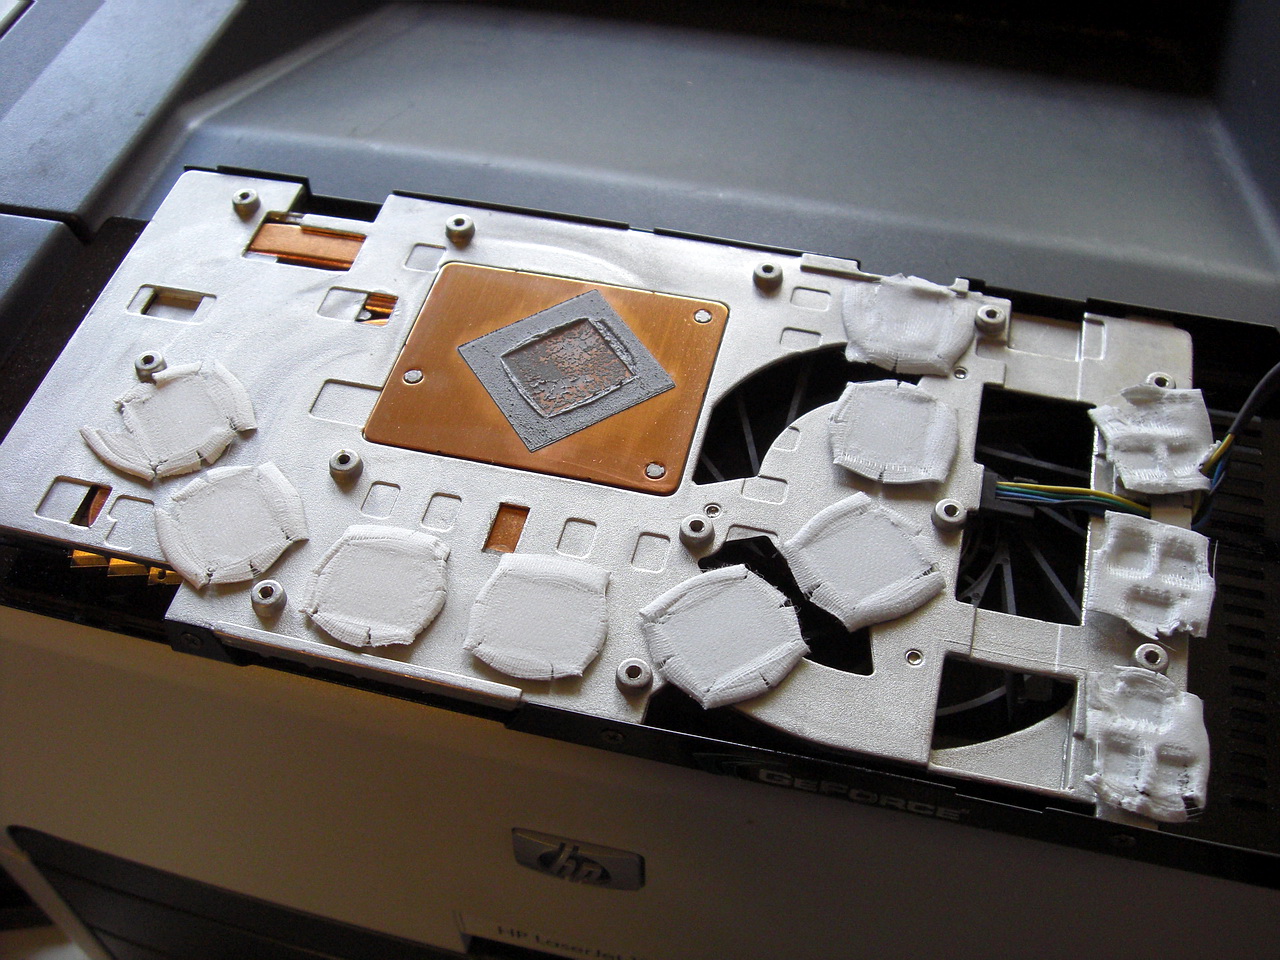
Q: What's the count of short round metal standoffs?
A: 12